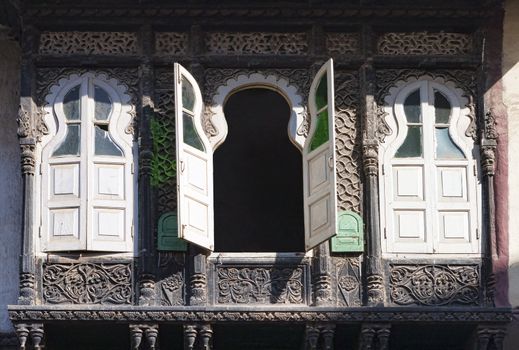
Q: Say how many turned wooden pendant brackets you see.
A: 12